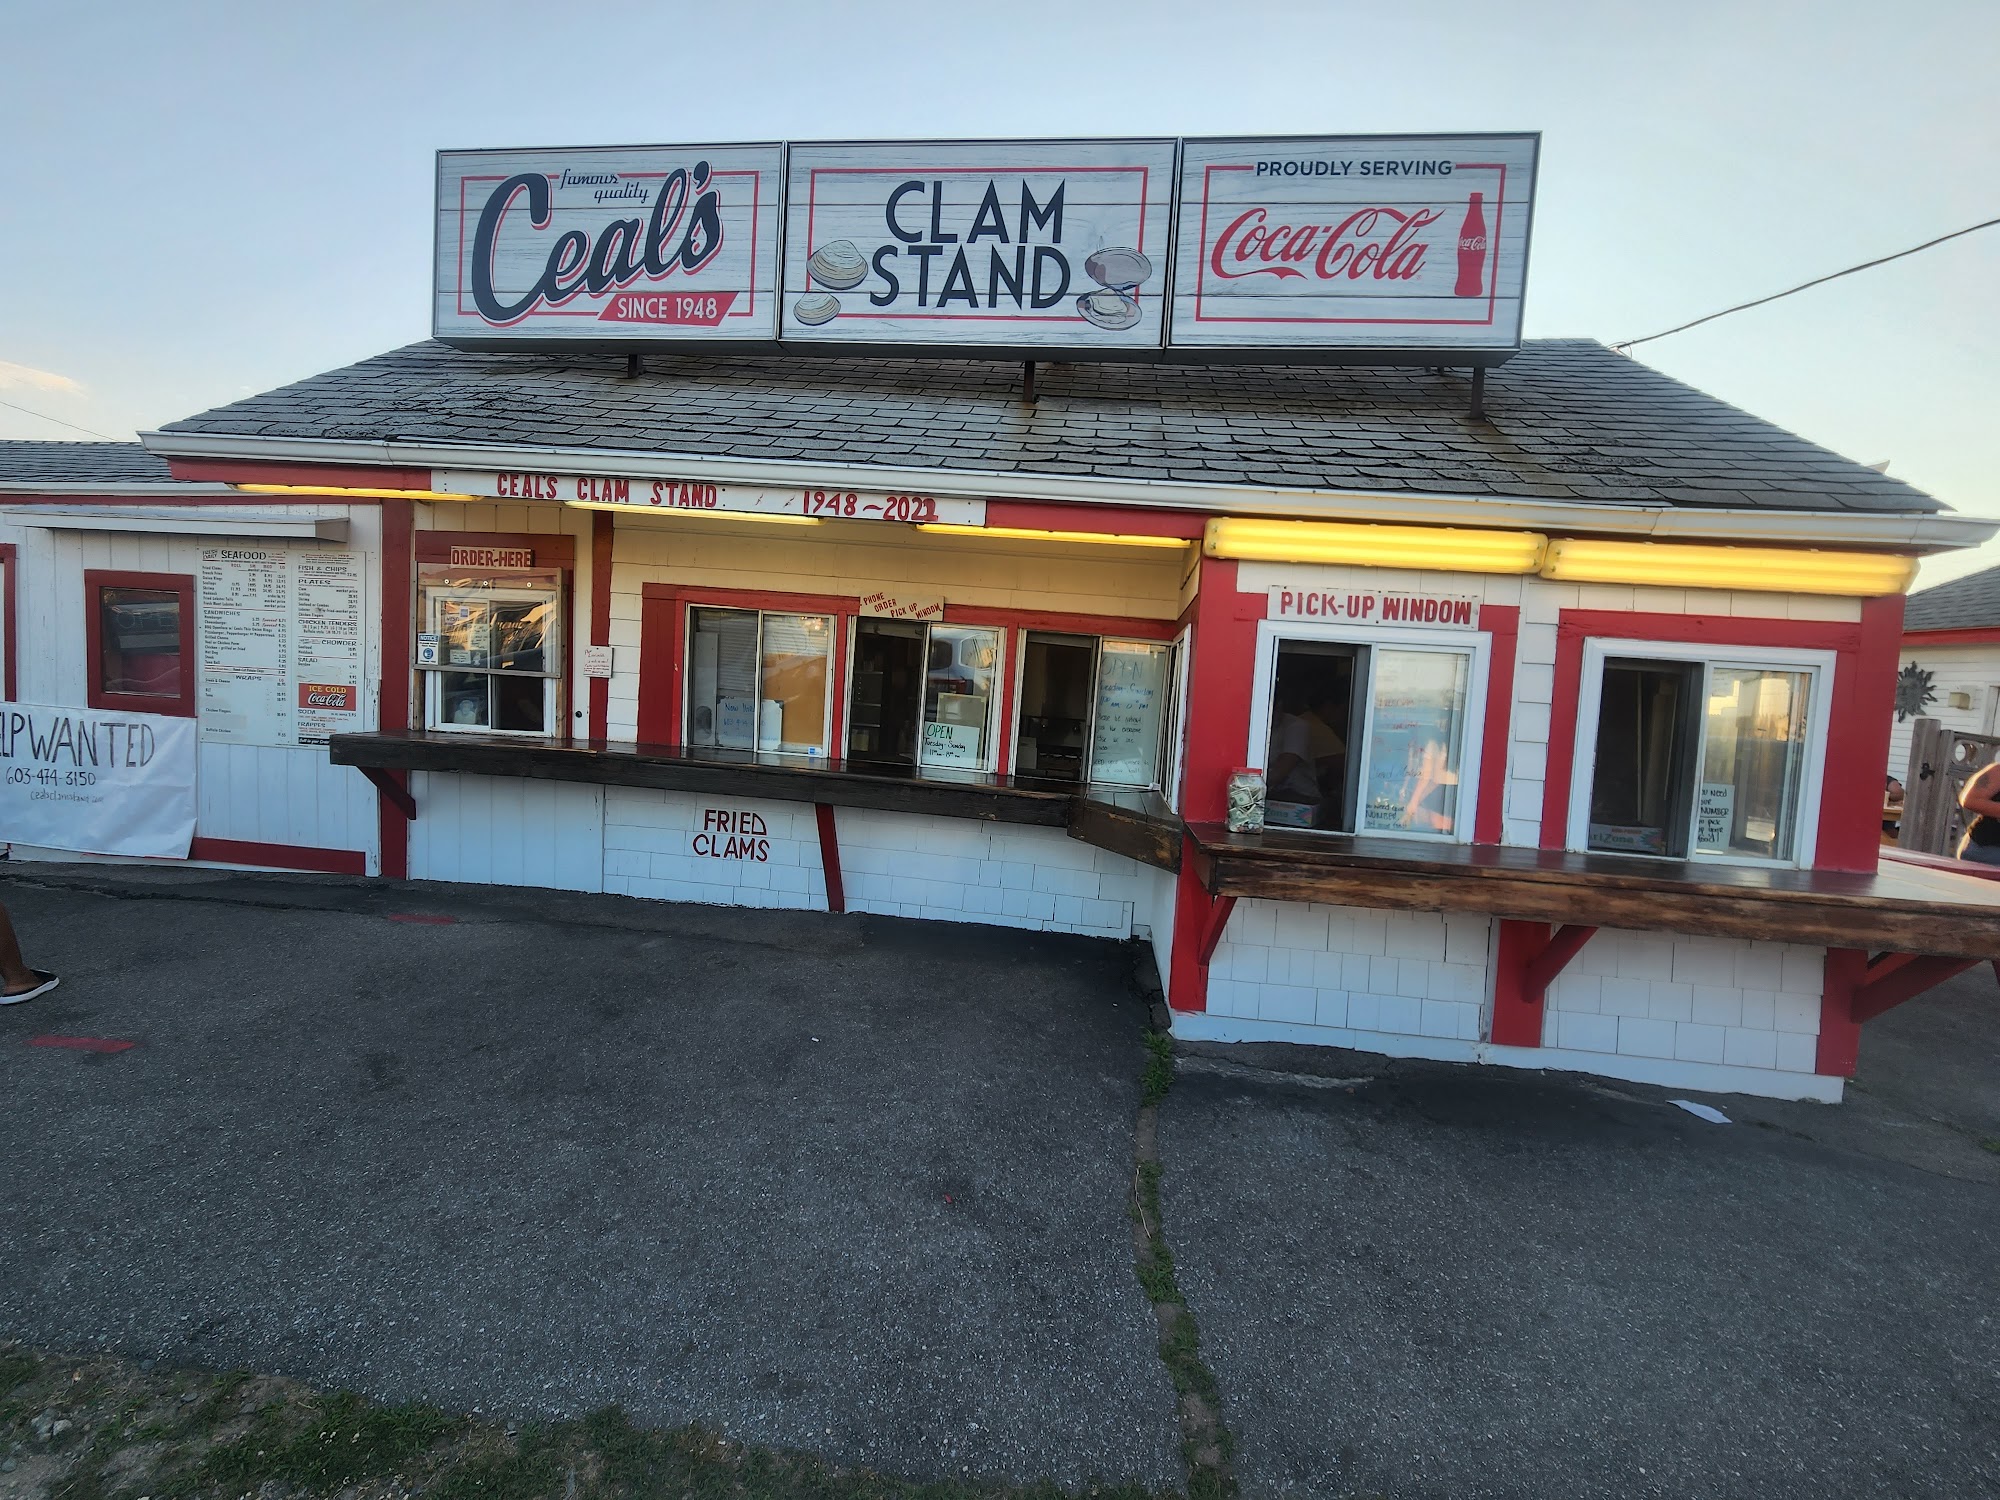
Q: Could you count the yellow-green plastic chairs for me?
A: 0